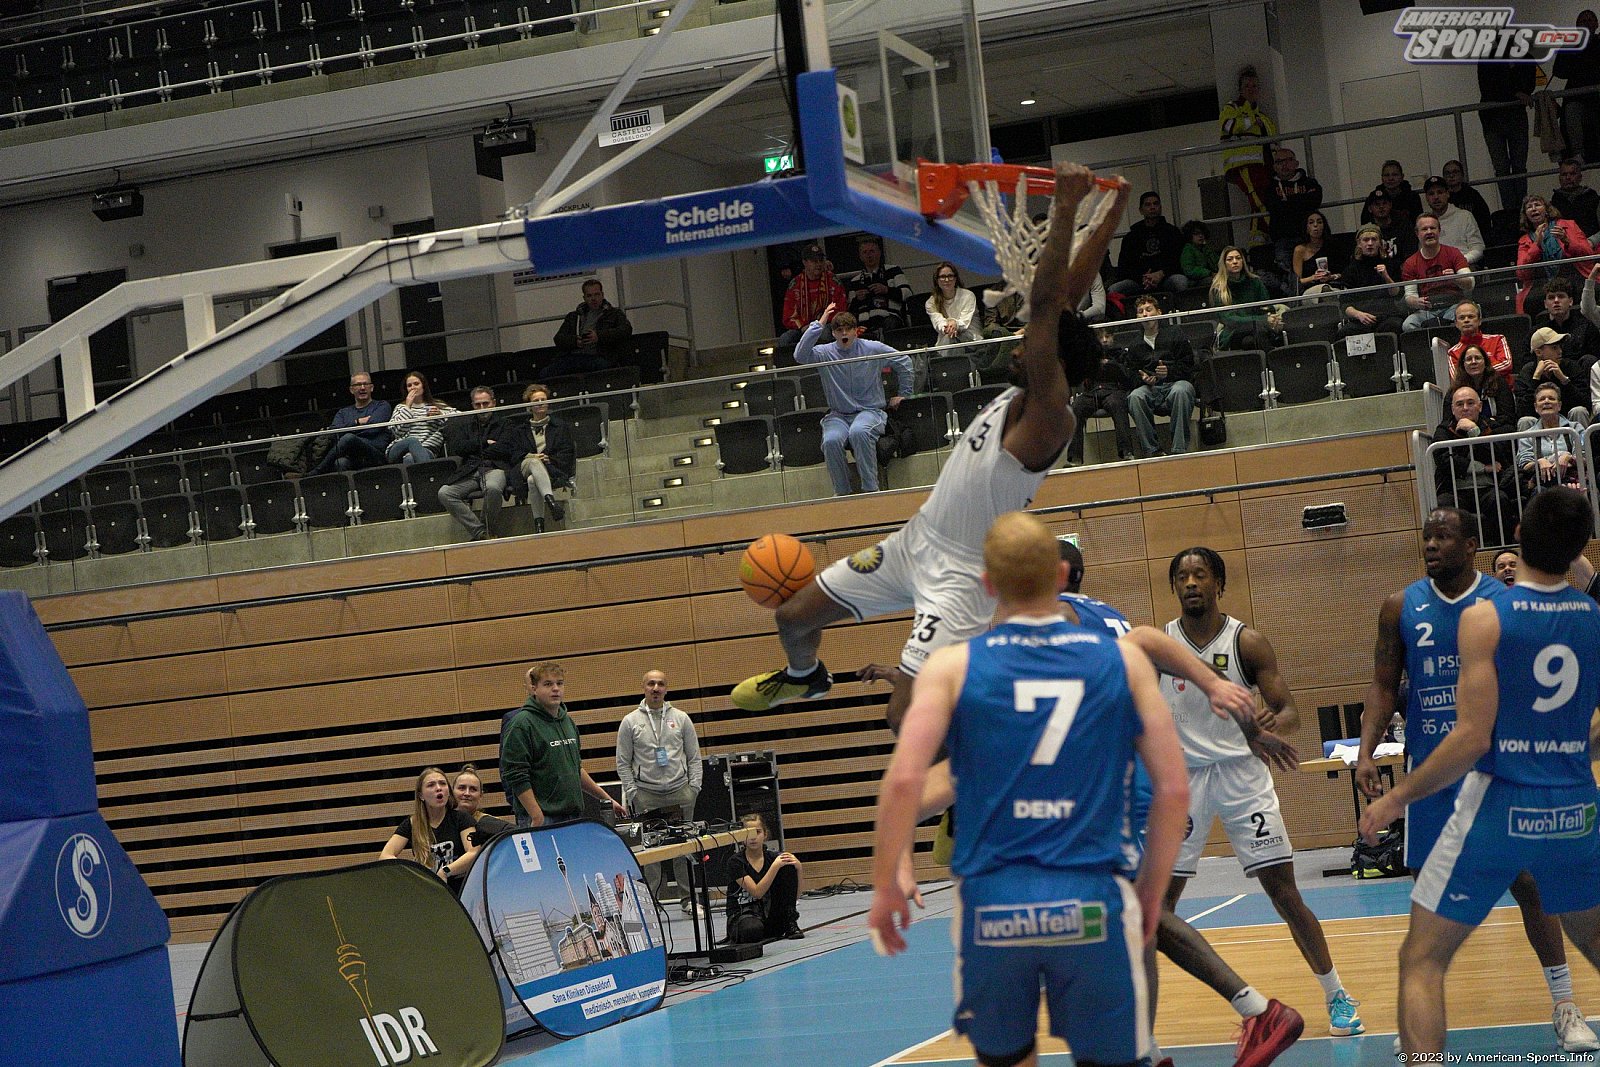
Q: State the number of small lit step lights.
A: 11